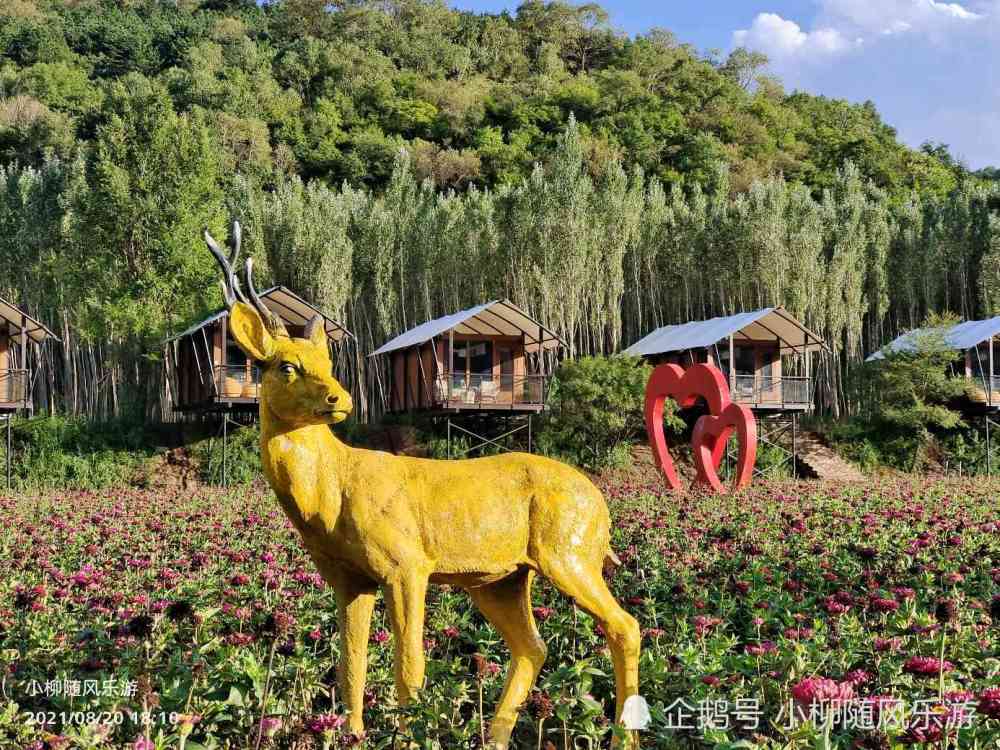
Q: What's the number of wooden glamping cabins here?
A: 5